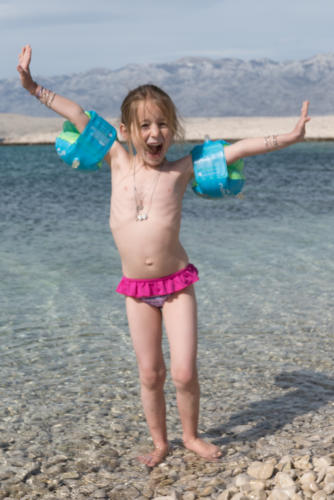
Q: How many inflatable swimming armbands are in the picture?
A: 2